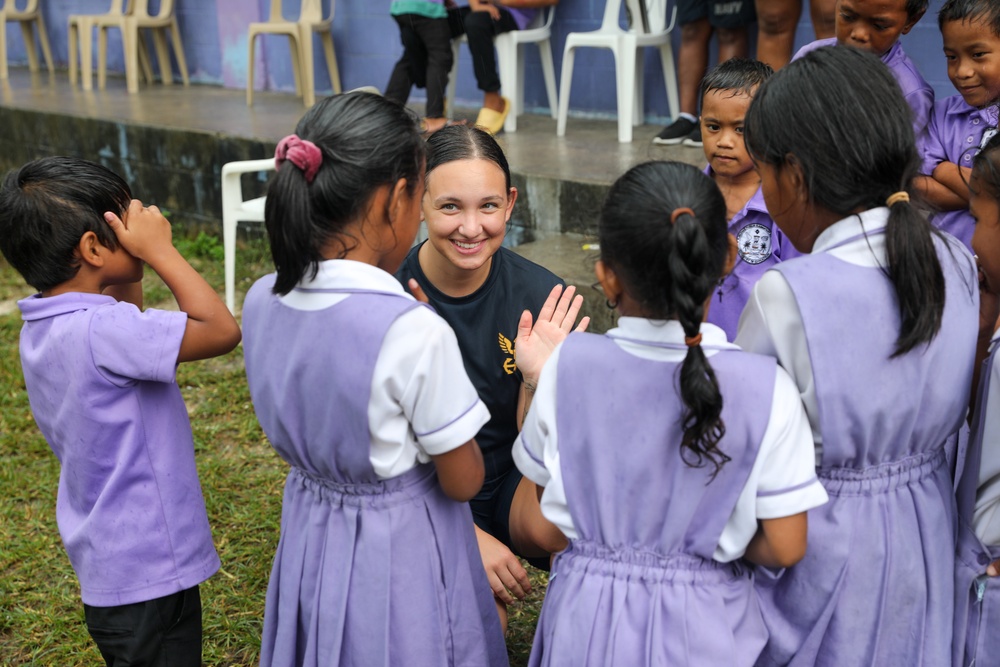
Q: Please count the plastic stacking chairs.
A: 7